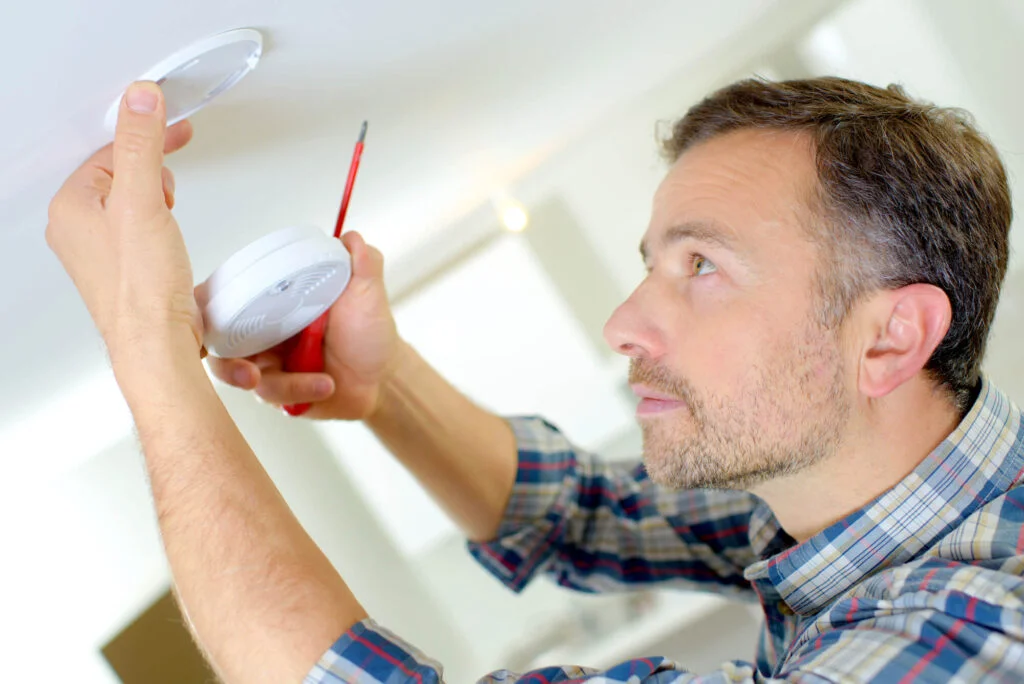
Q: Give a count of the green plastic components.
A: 0